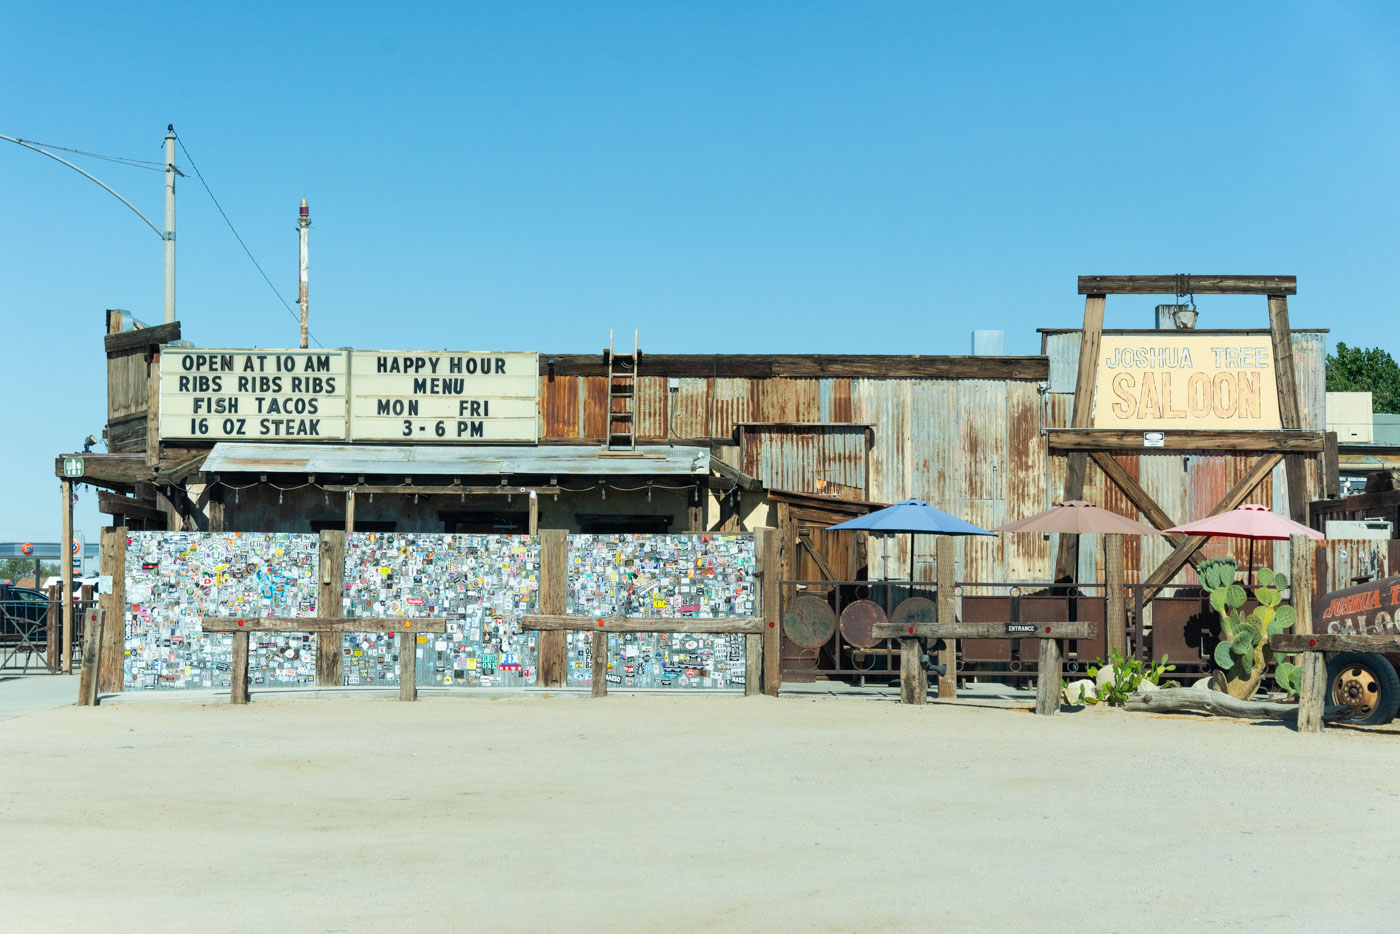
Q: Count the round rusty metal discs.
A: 3